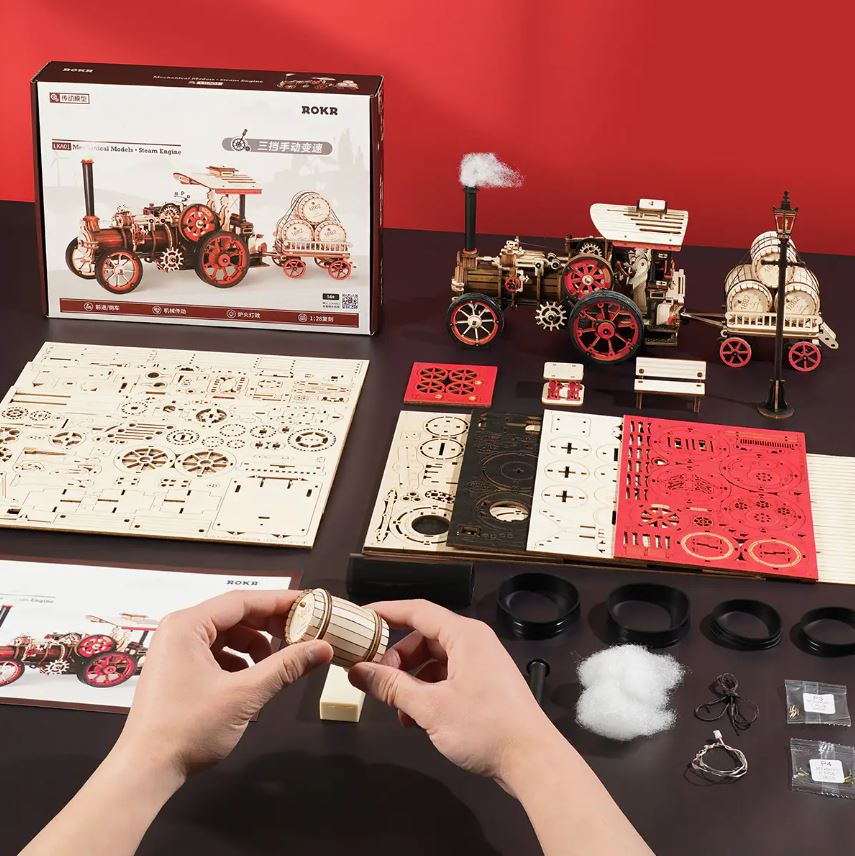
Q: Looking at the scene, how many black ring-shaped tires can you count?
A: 4